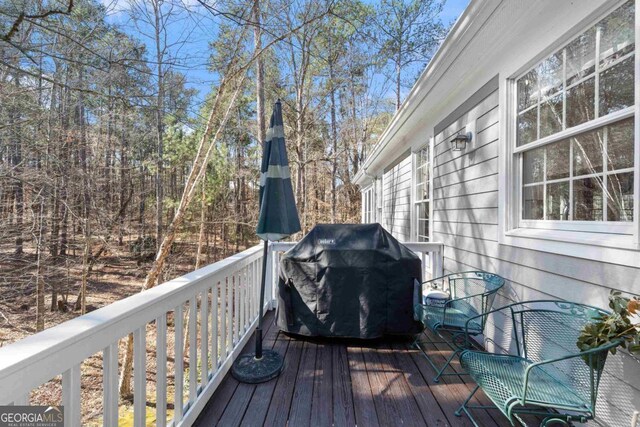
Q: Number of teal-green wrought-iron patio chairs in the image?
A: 2